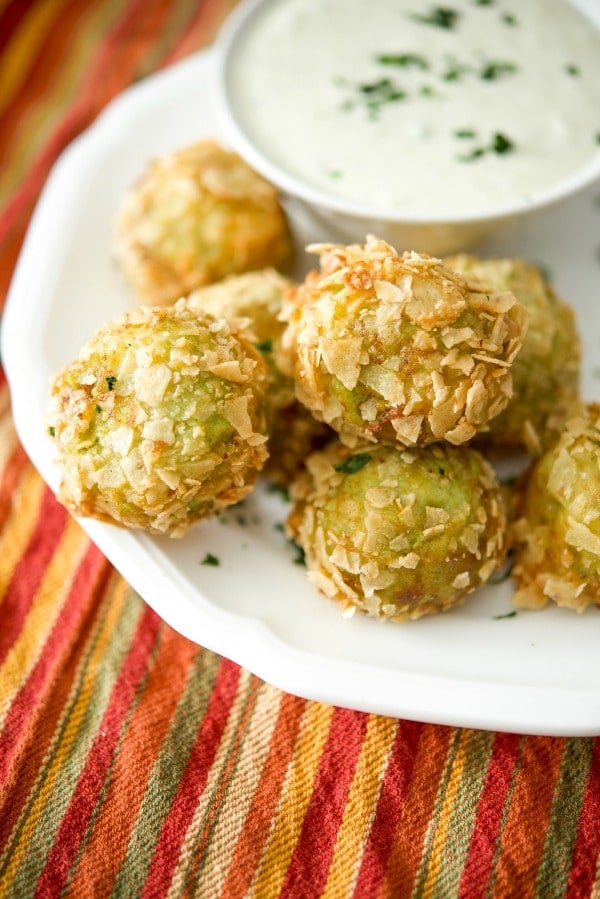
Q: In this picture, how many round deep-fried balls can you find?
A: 7